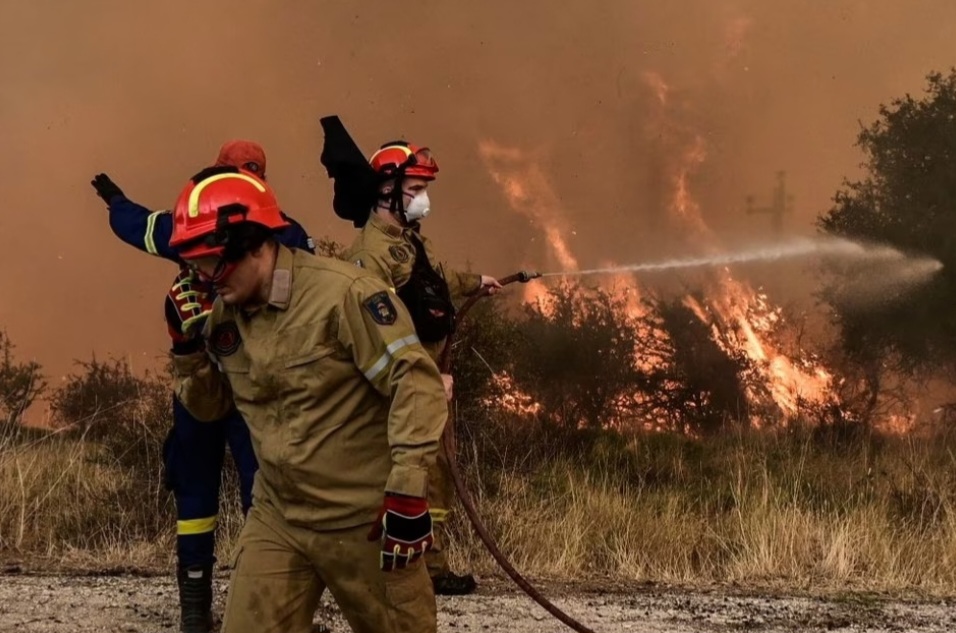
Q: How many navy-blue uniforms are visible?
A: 1